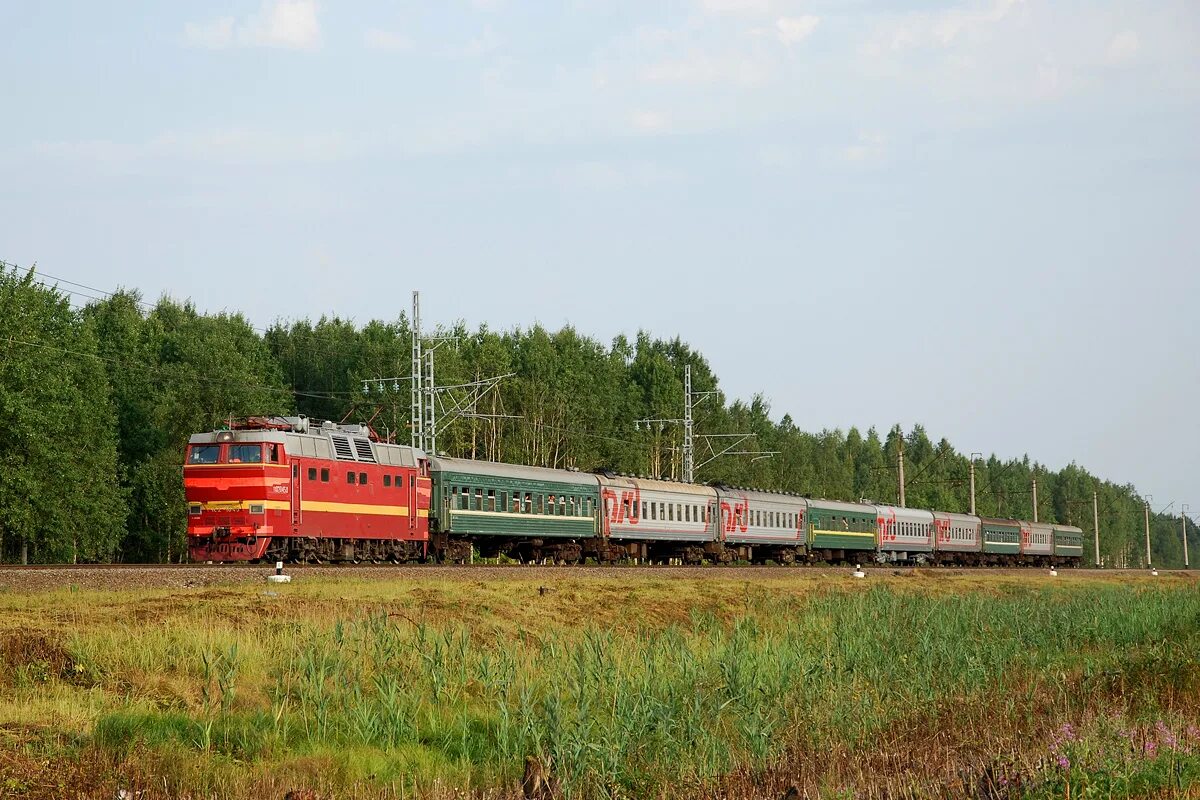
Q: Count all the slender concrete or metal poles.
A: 9